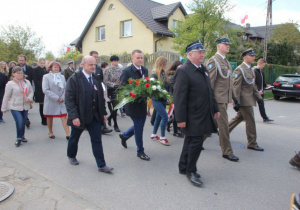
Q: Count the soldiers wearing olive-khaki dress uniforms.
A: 2